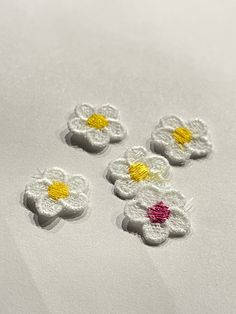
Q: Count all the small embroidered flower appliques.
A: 5